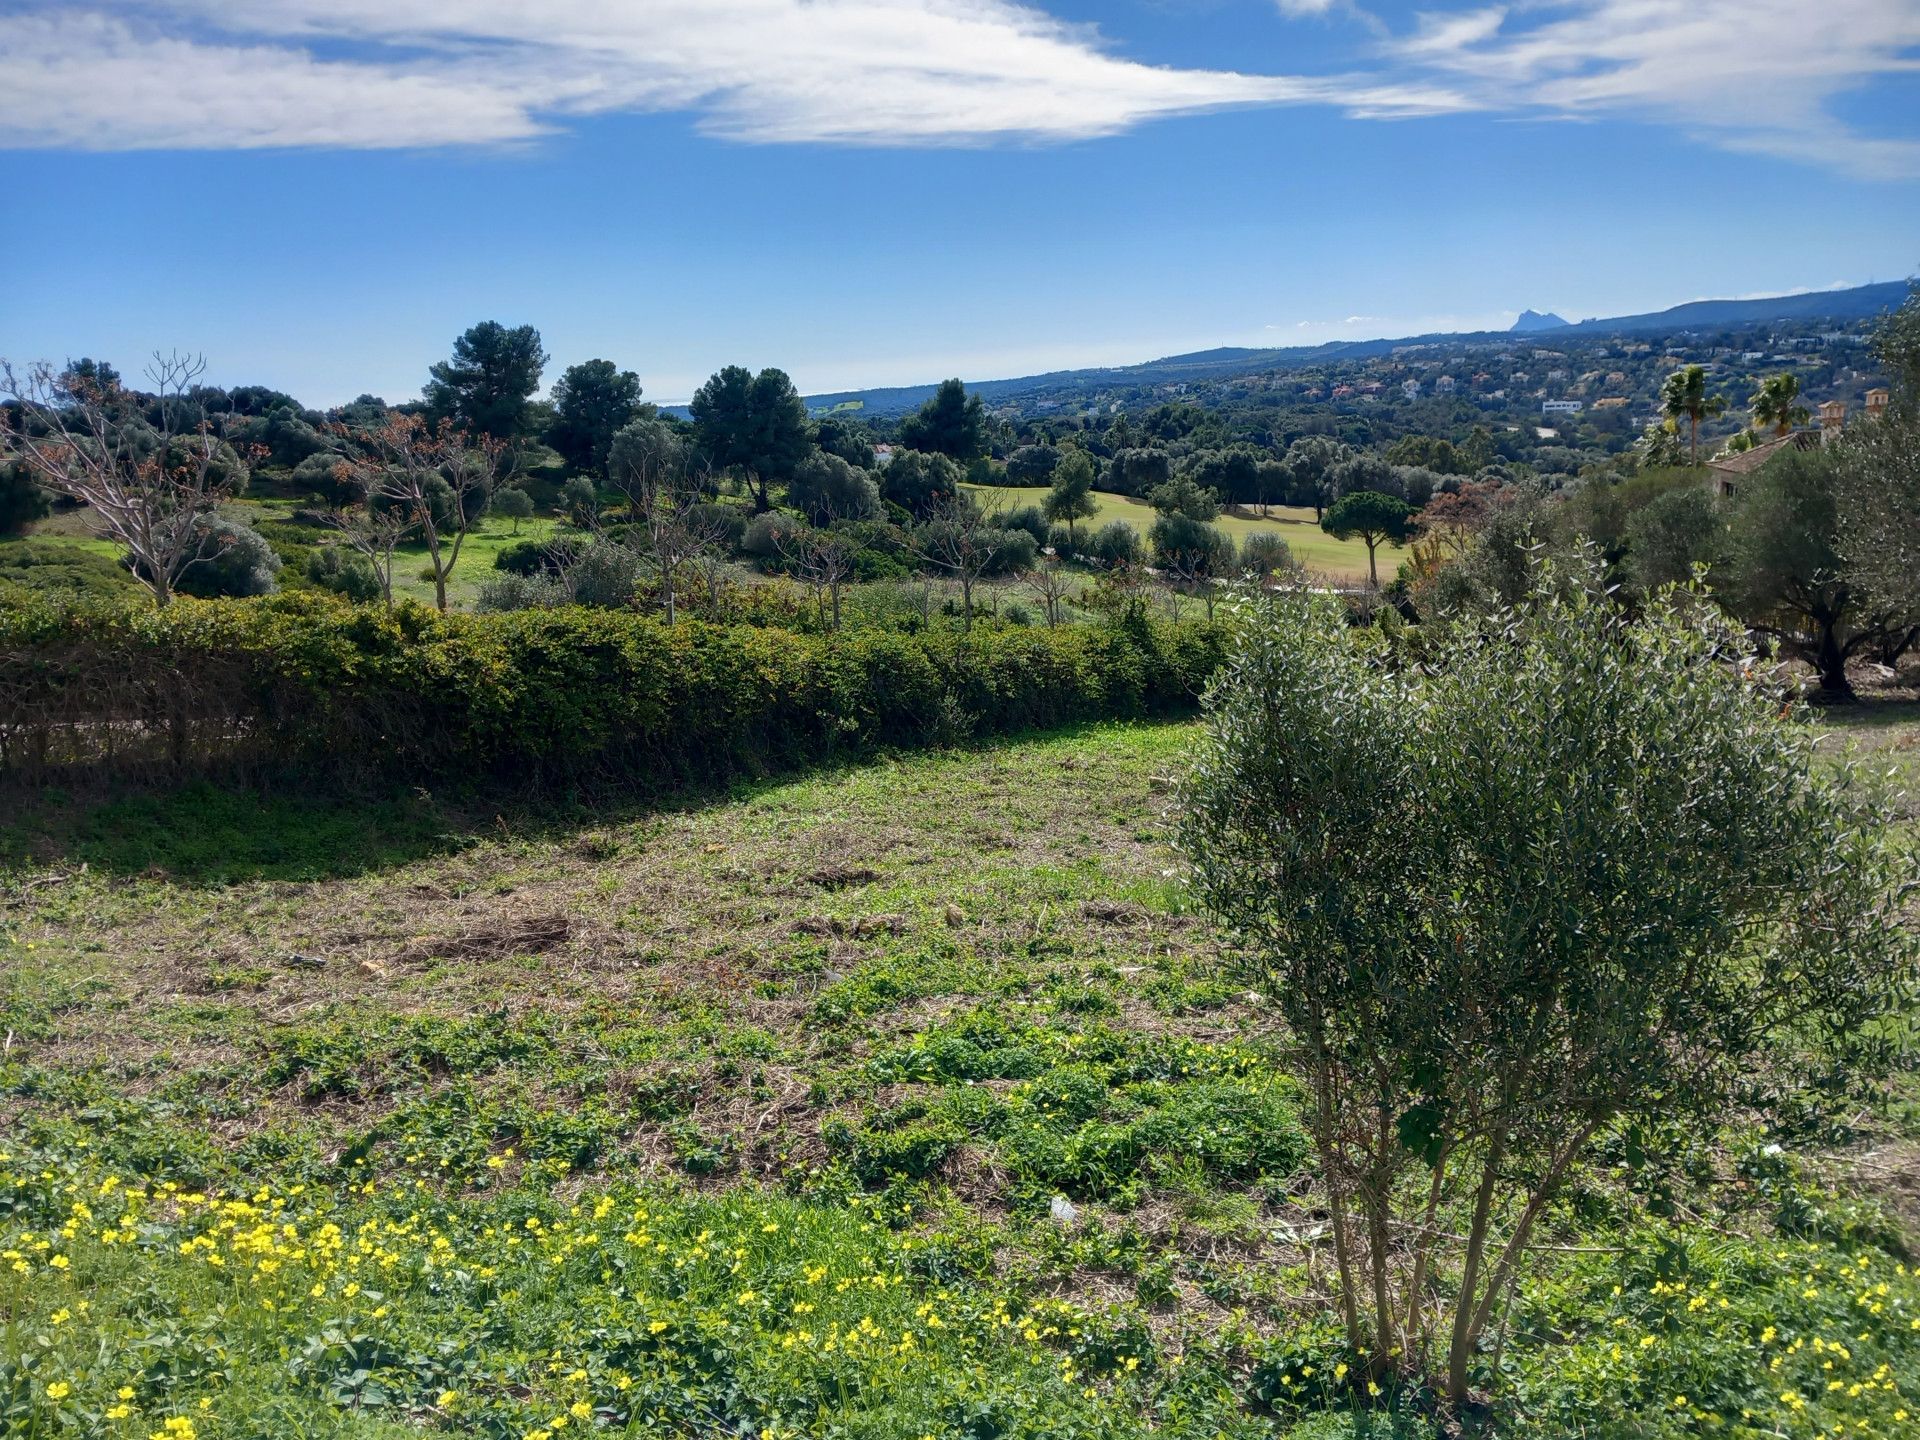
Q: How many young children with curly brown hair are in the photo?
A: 0